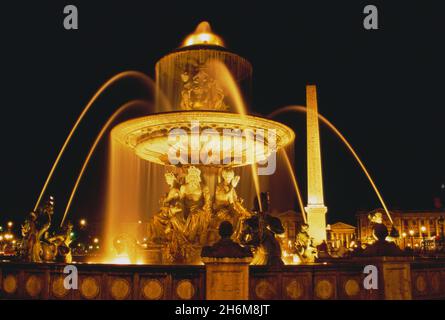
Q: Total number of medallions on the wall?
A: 13